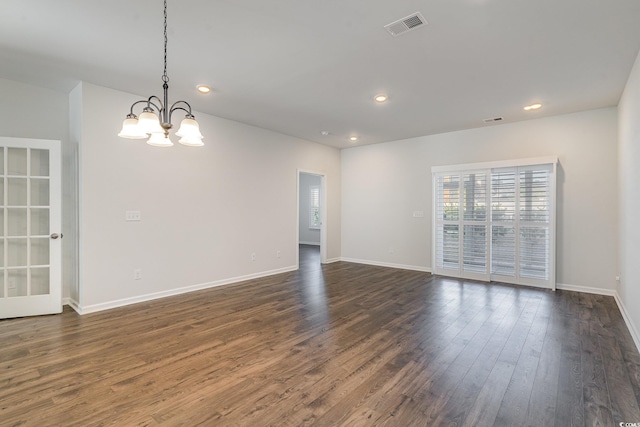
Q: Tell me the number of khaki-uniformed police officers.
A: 0